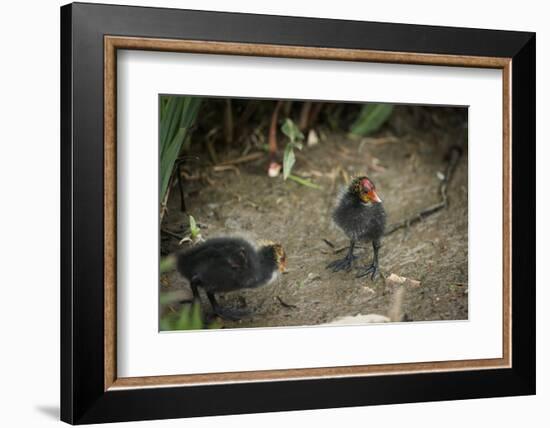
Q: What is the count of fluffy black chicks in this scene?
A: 2